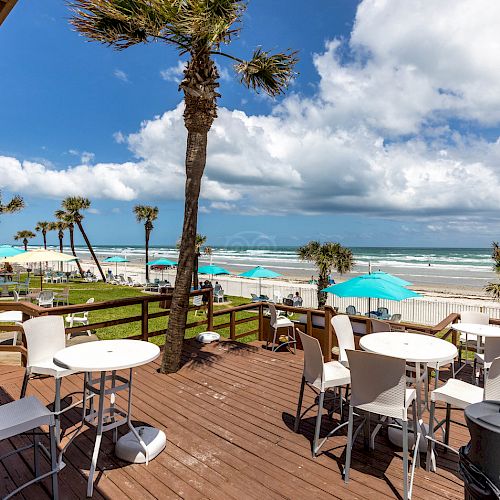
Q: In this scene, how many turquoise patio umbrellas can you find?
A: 7